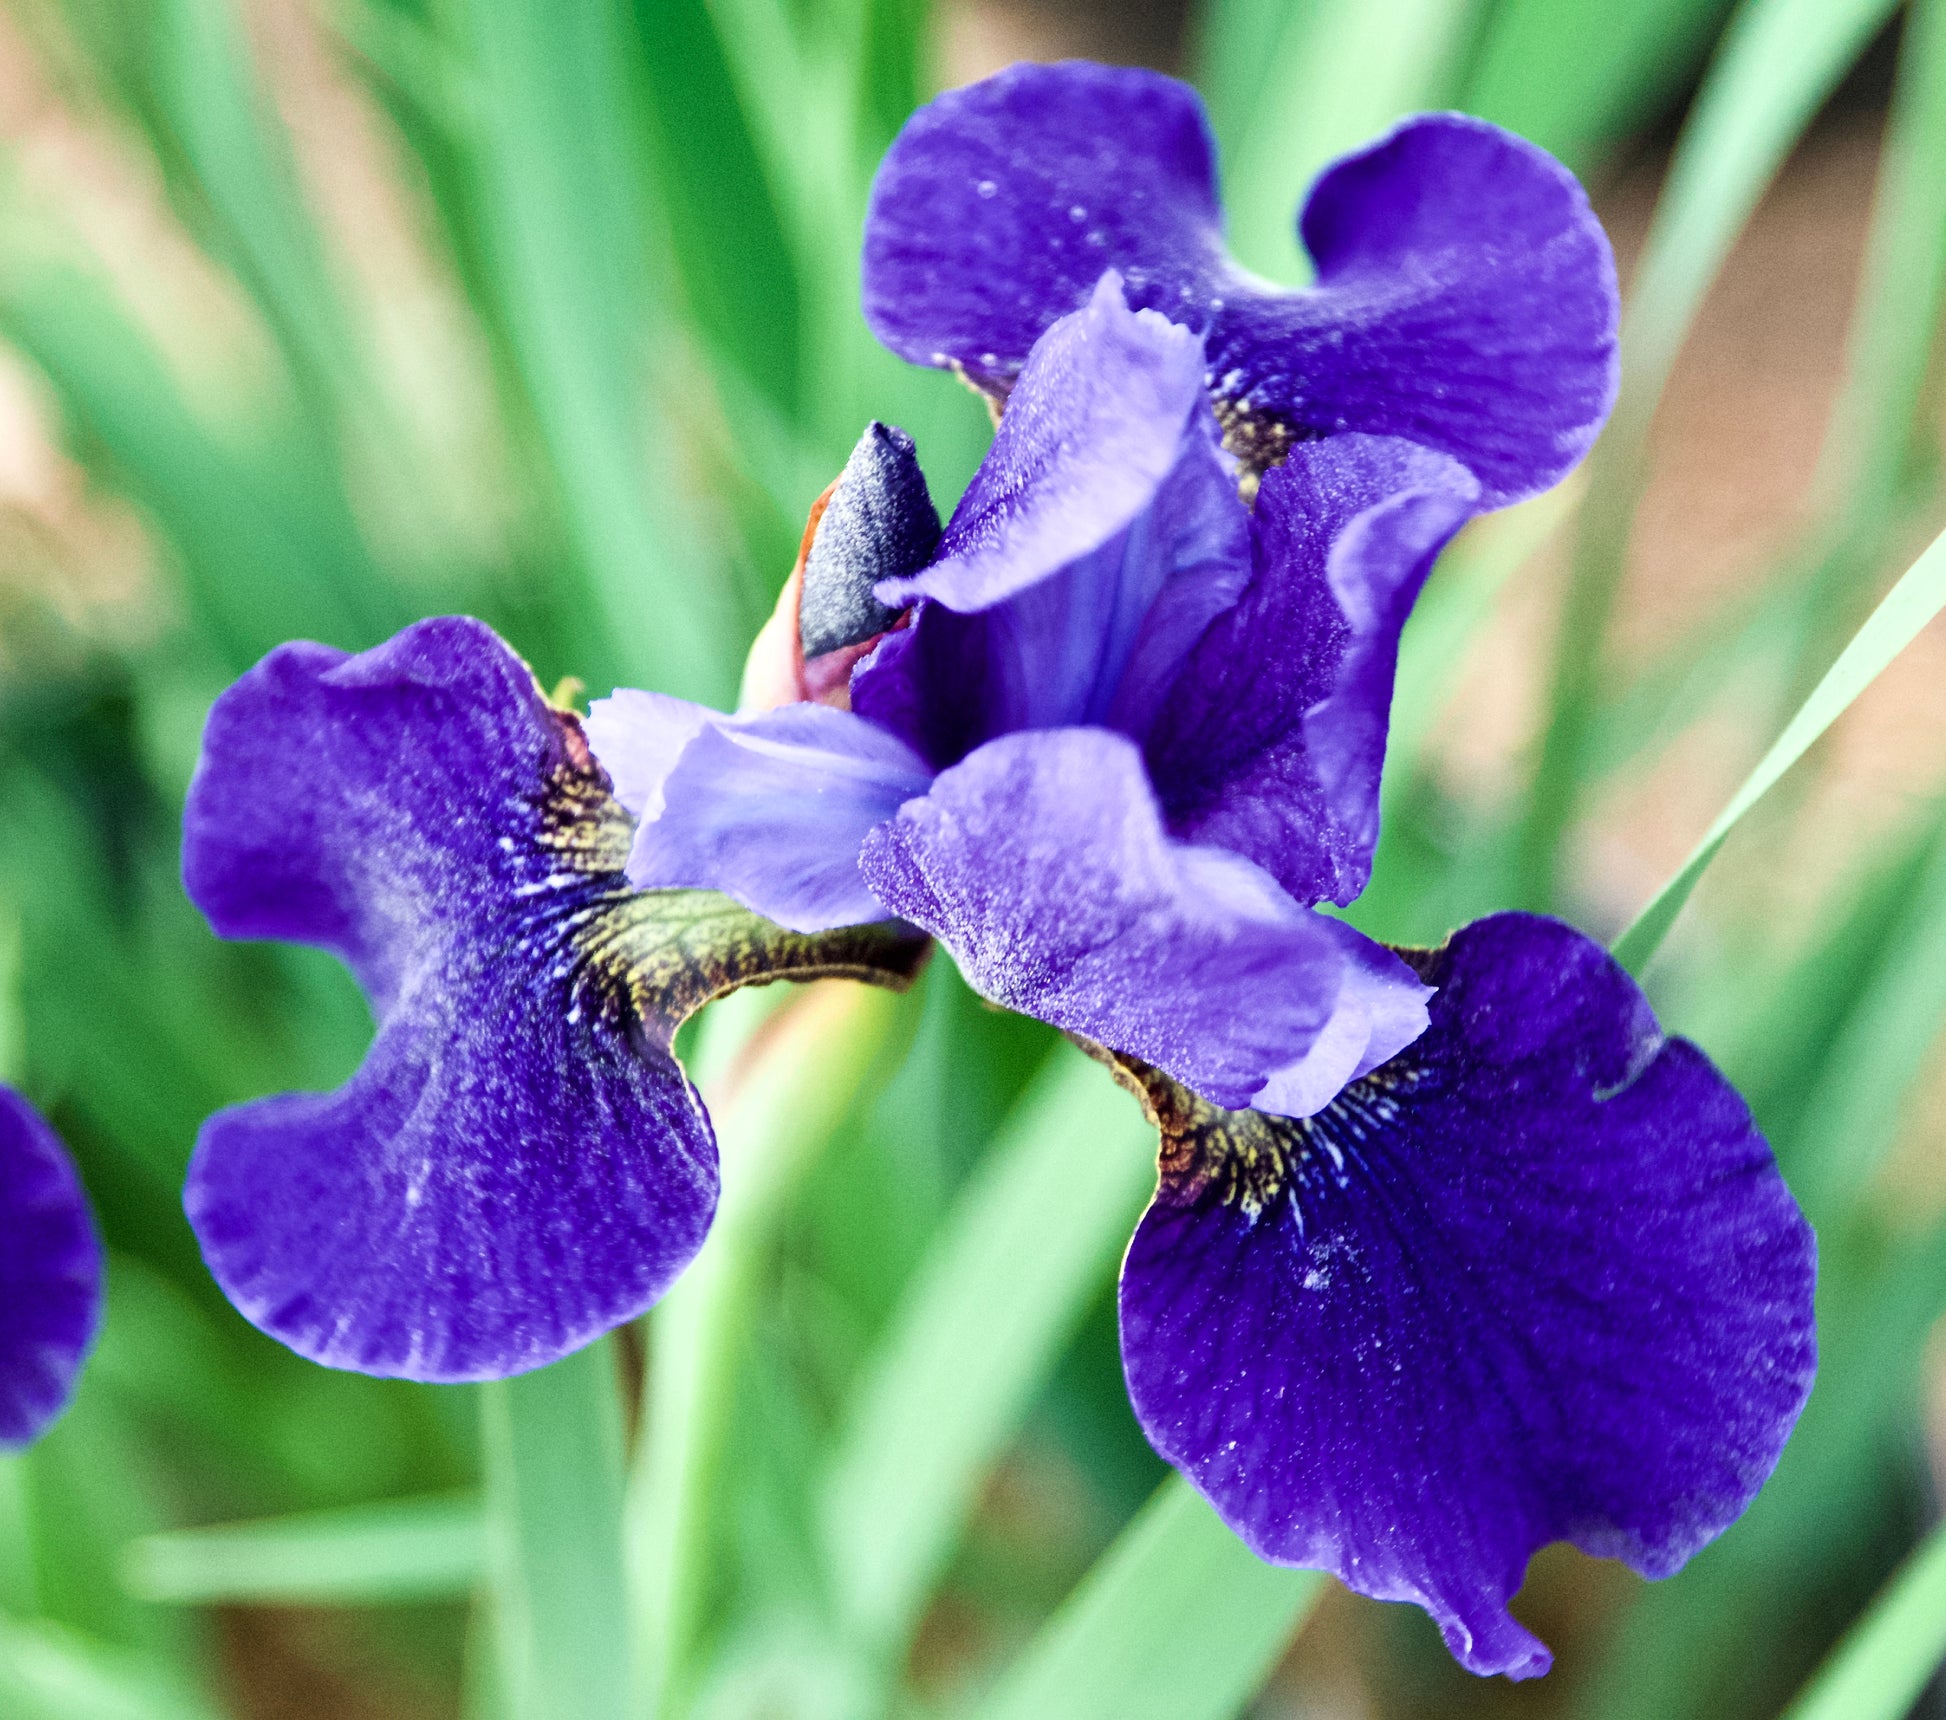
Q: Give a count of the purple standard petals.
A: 3